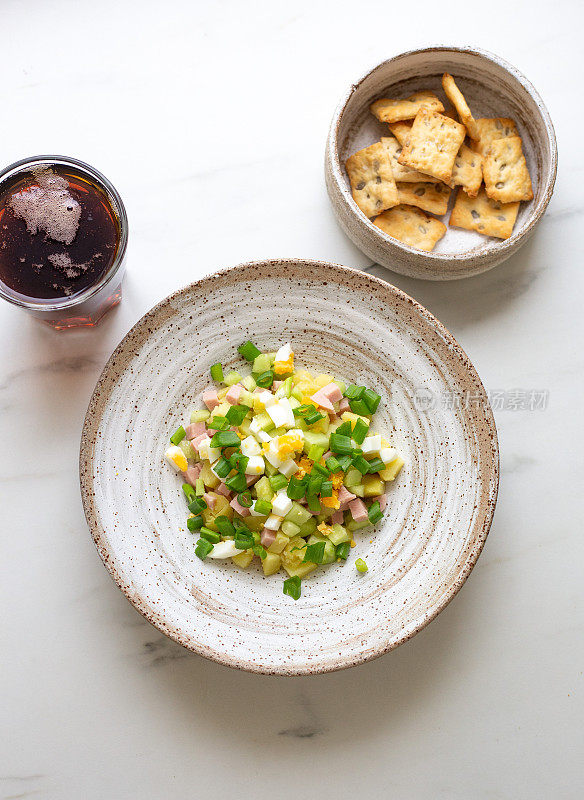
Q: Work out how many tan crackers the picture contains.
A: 12